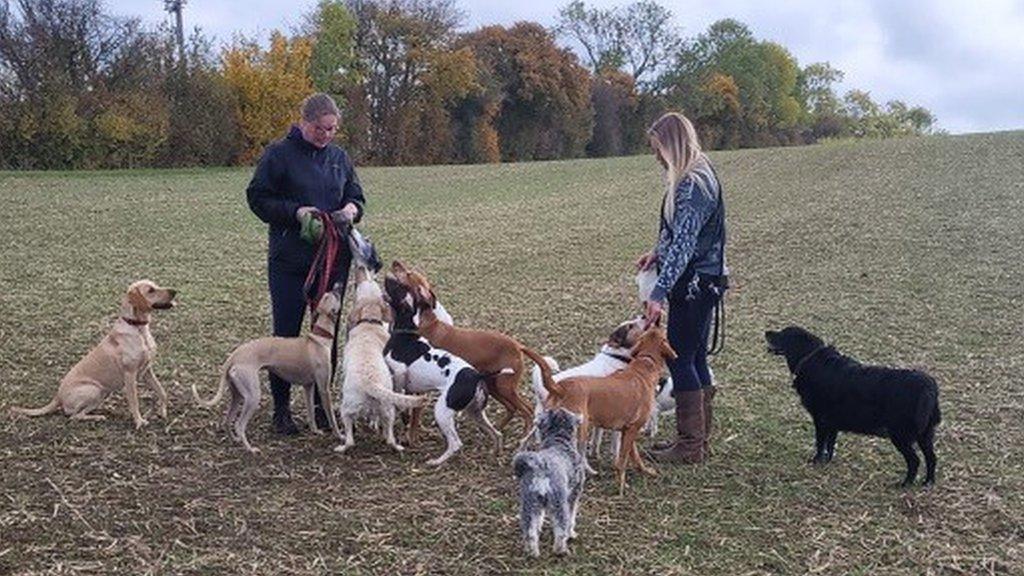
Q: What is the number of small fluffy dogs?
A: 1